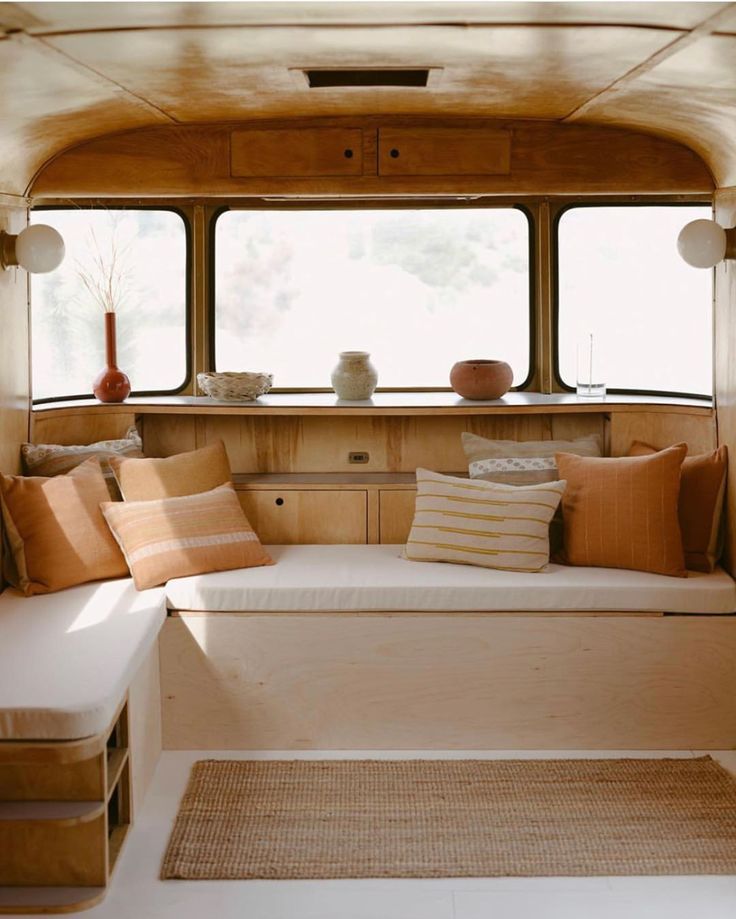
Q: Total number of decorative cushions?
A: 8